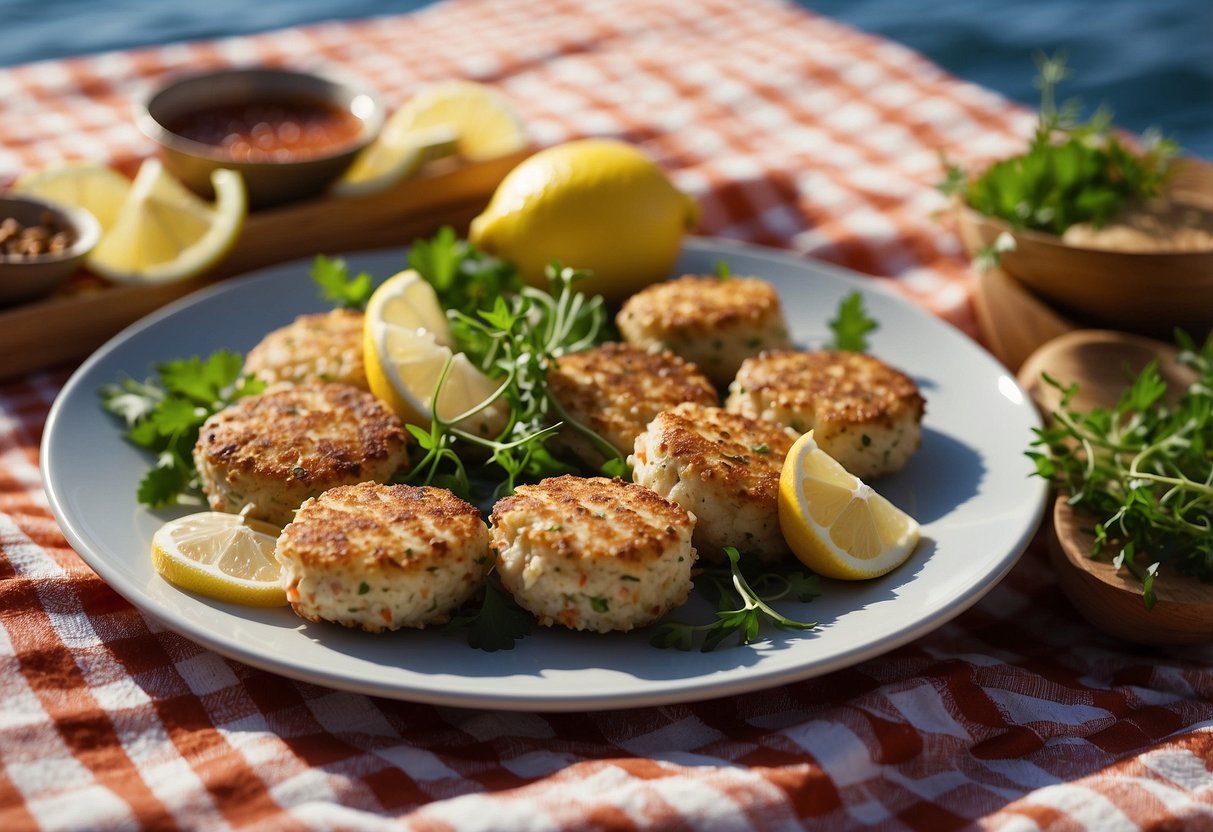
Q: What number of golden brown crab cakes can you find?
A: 8